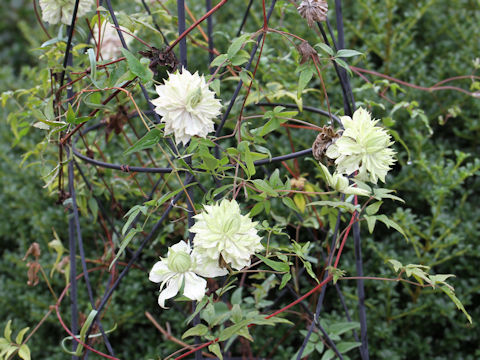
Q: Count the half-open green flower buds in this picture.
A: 1